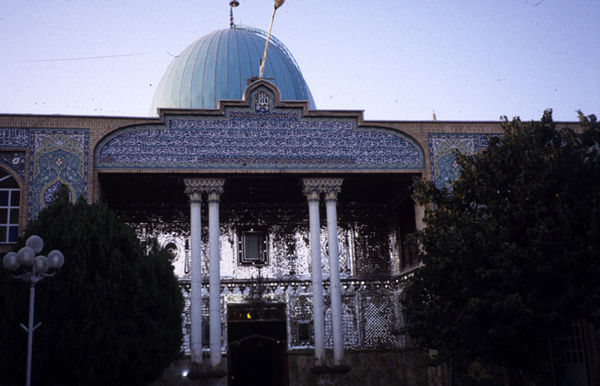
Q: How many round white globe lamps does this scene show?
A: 5